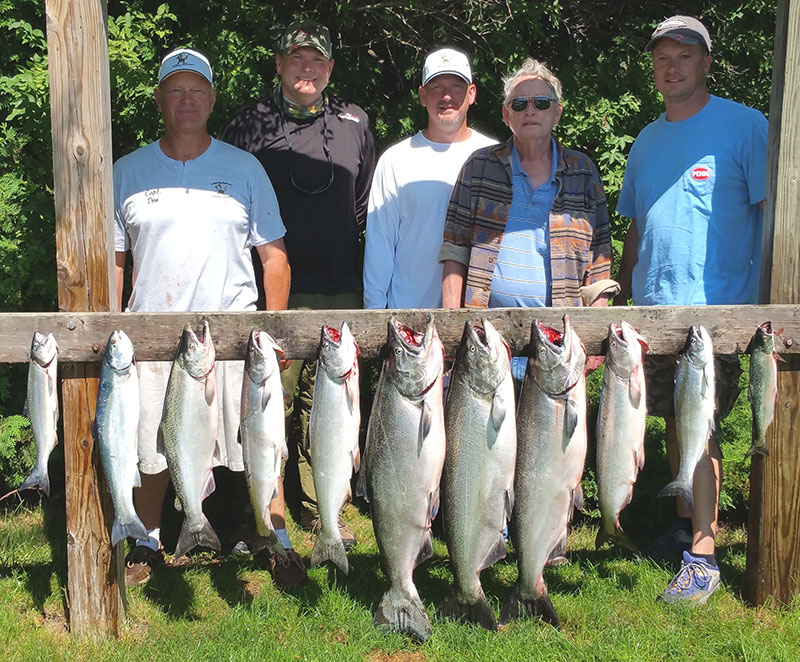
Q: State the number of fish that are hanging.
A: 11